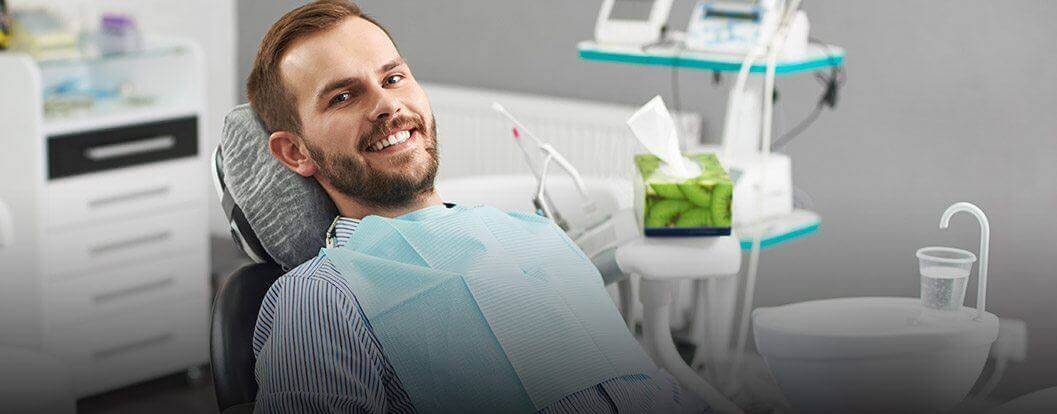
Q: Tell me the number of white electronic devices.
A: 2